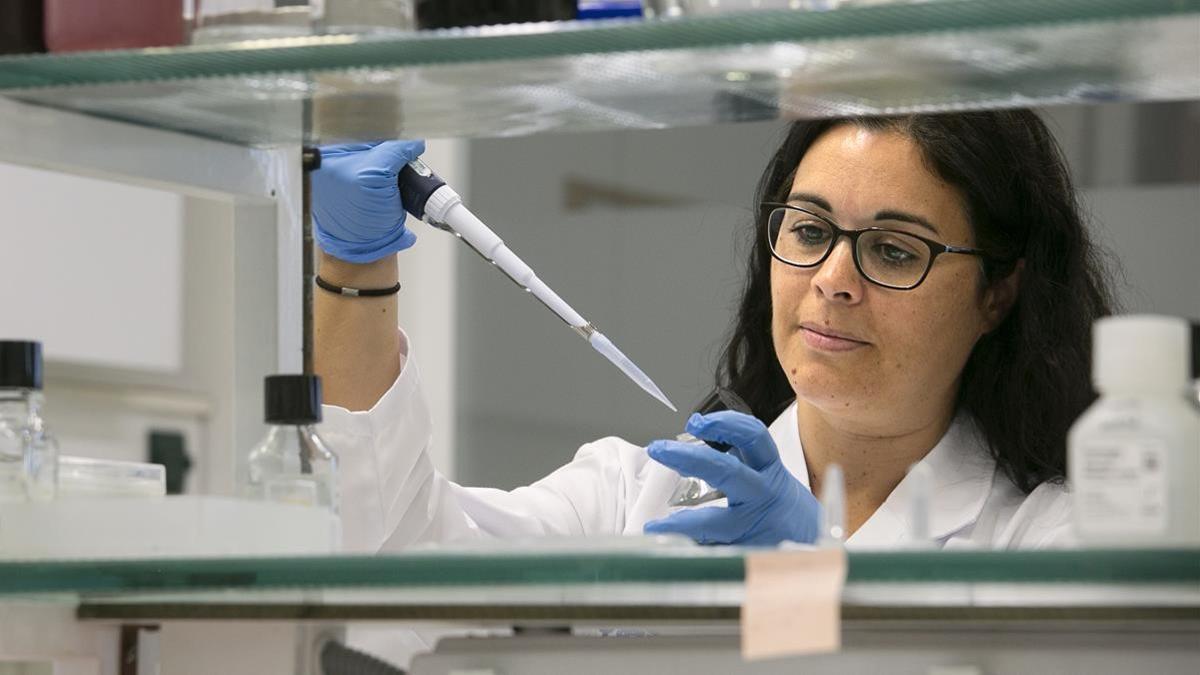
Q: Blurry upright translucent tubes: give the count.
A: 2